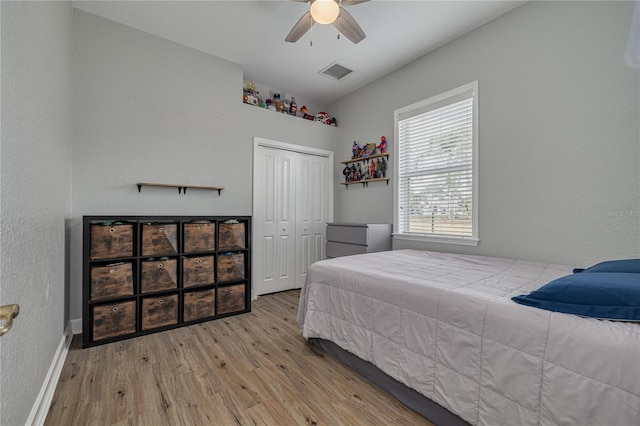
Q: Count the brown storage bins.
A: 12